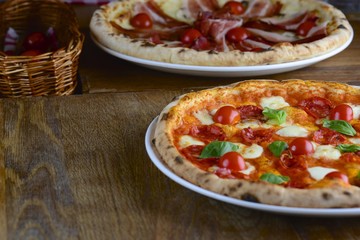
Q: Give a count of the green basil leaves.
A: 6